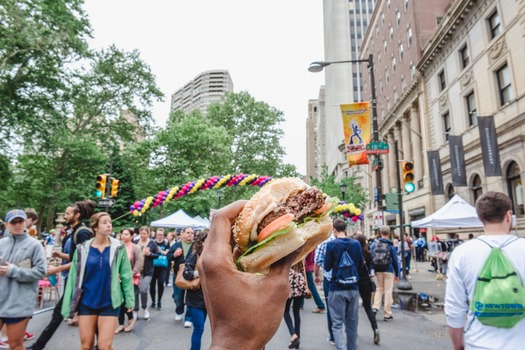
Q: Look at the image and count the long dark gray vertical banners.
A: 3